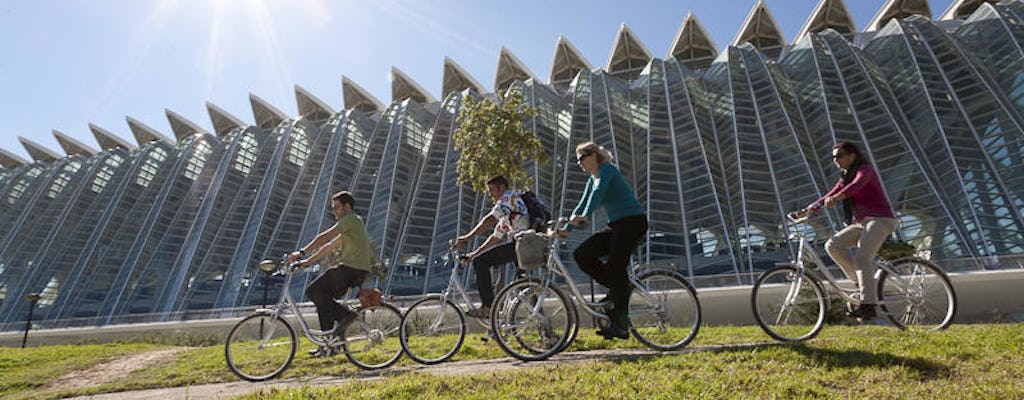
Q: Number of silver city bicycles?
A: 4